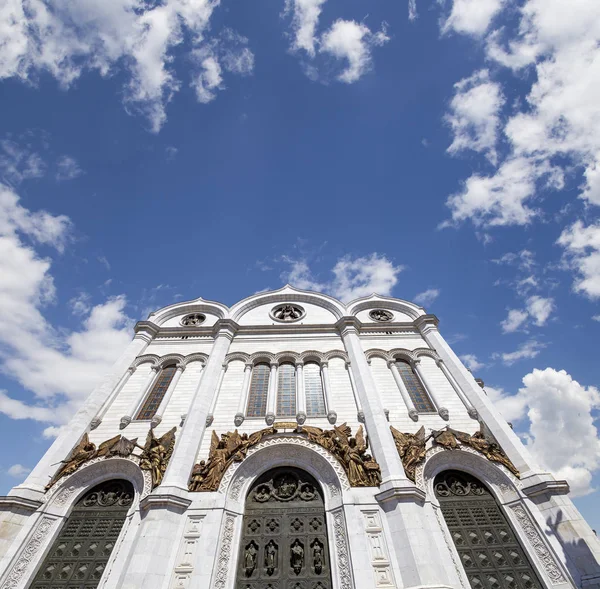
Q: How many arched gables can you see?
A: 3